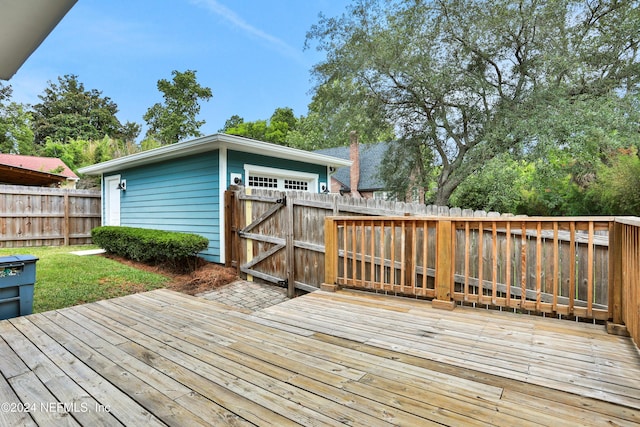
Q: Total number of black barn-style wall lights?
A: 3